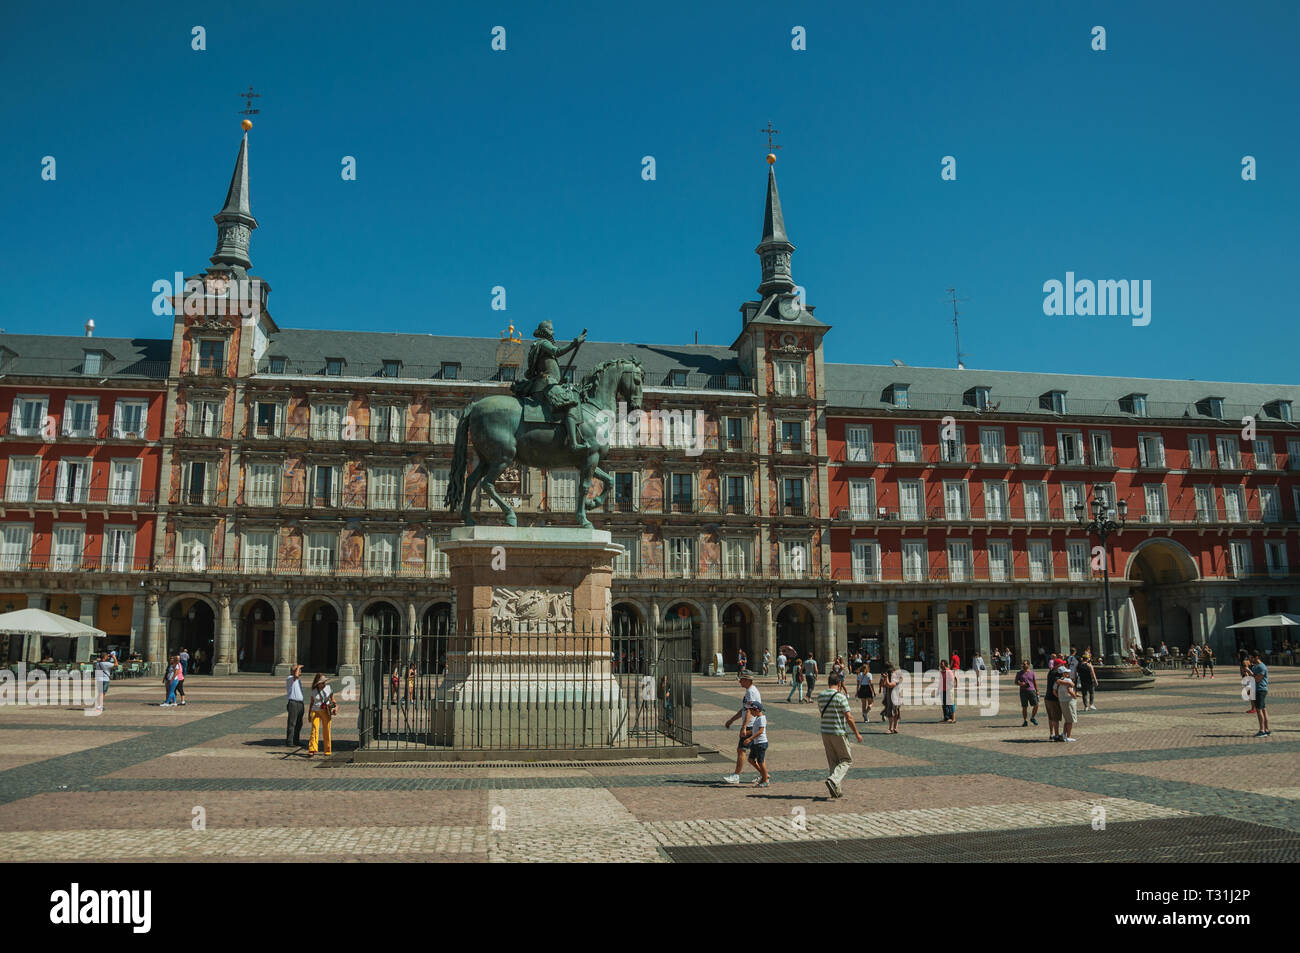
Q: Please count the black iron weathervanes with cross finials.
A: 2